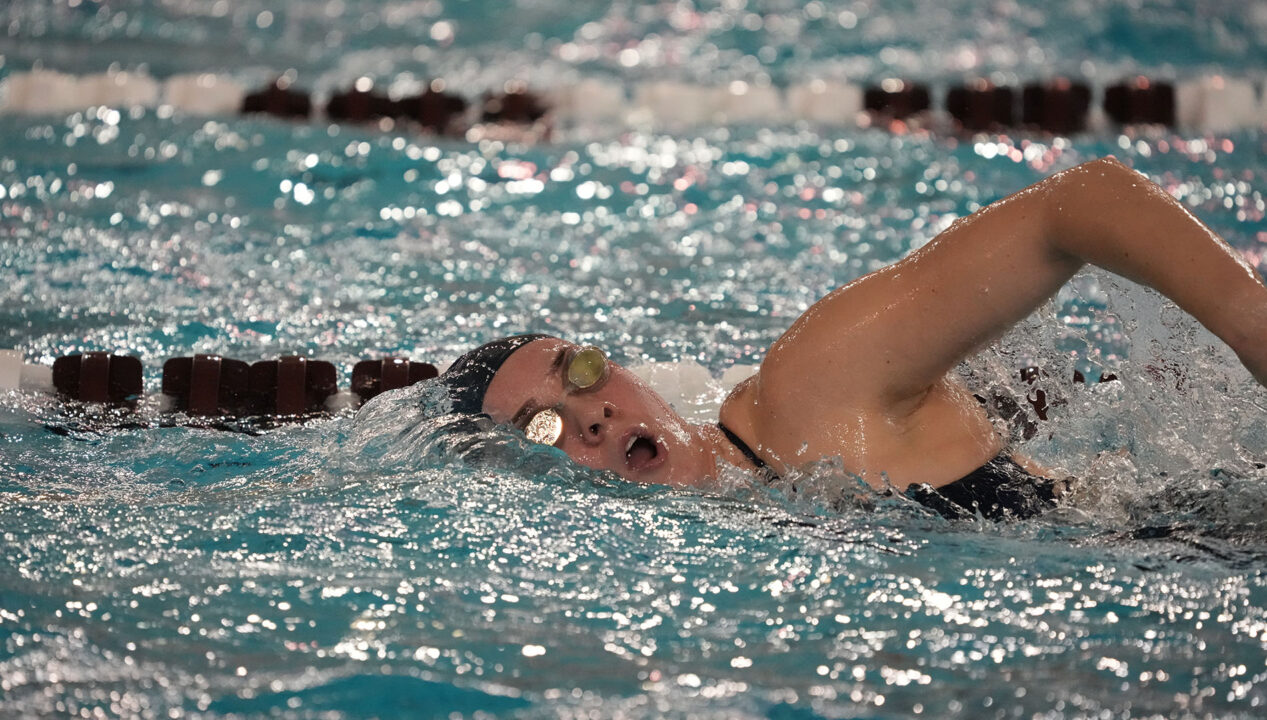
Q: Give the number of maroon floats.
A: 12